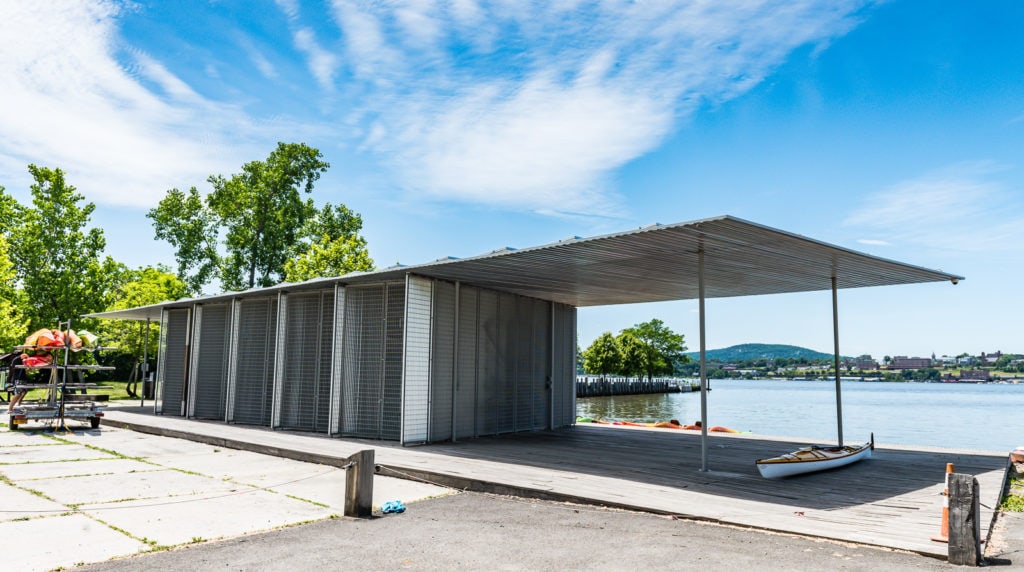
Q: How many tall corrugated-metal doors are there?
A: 5